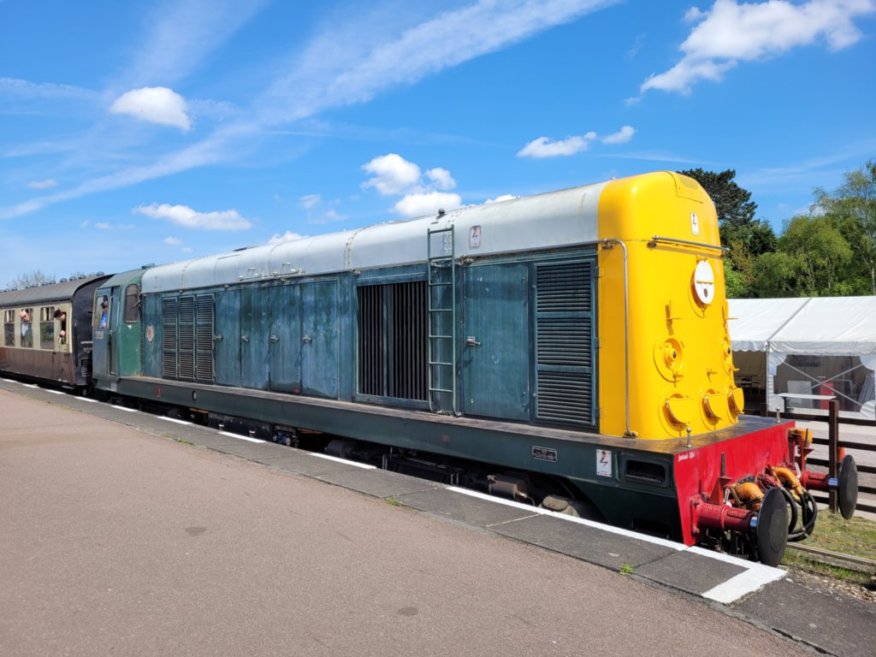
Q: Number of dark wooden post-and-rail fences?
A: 1